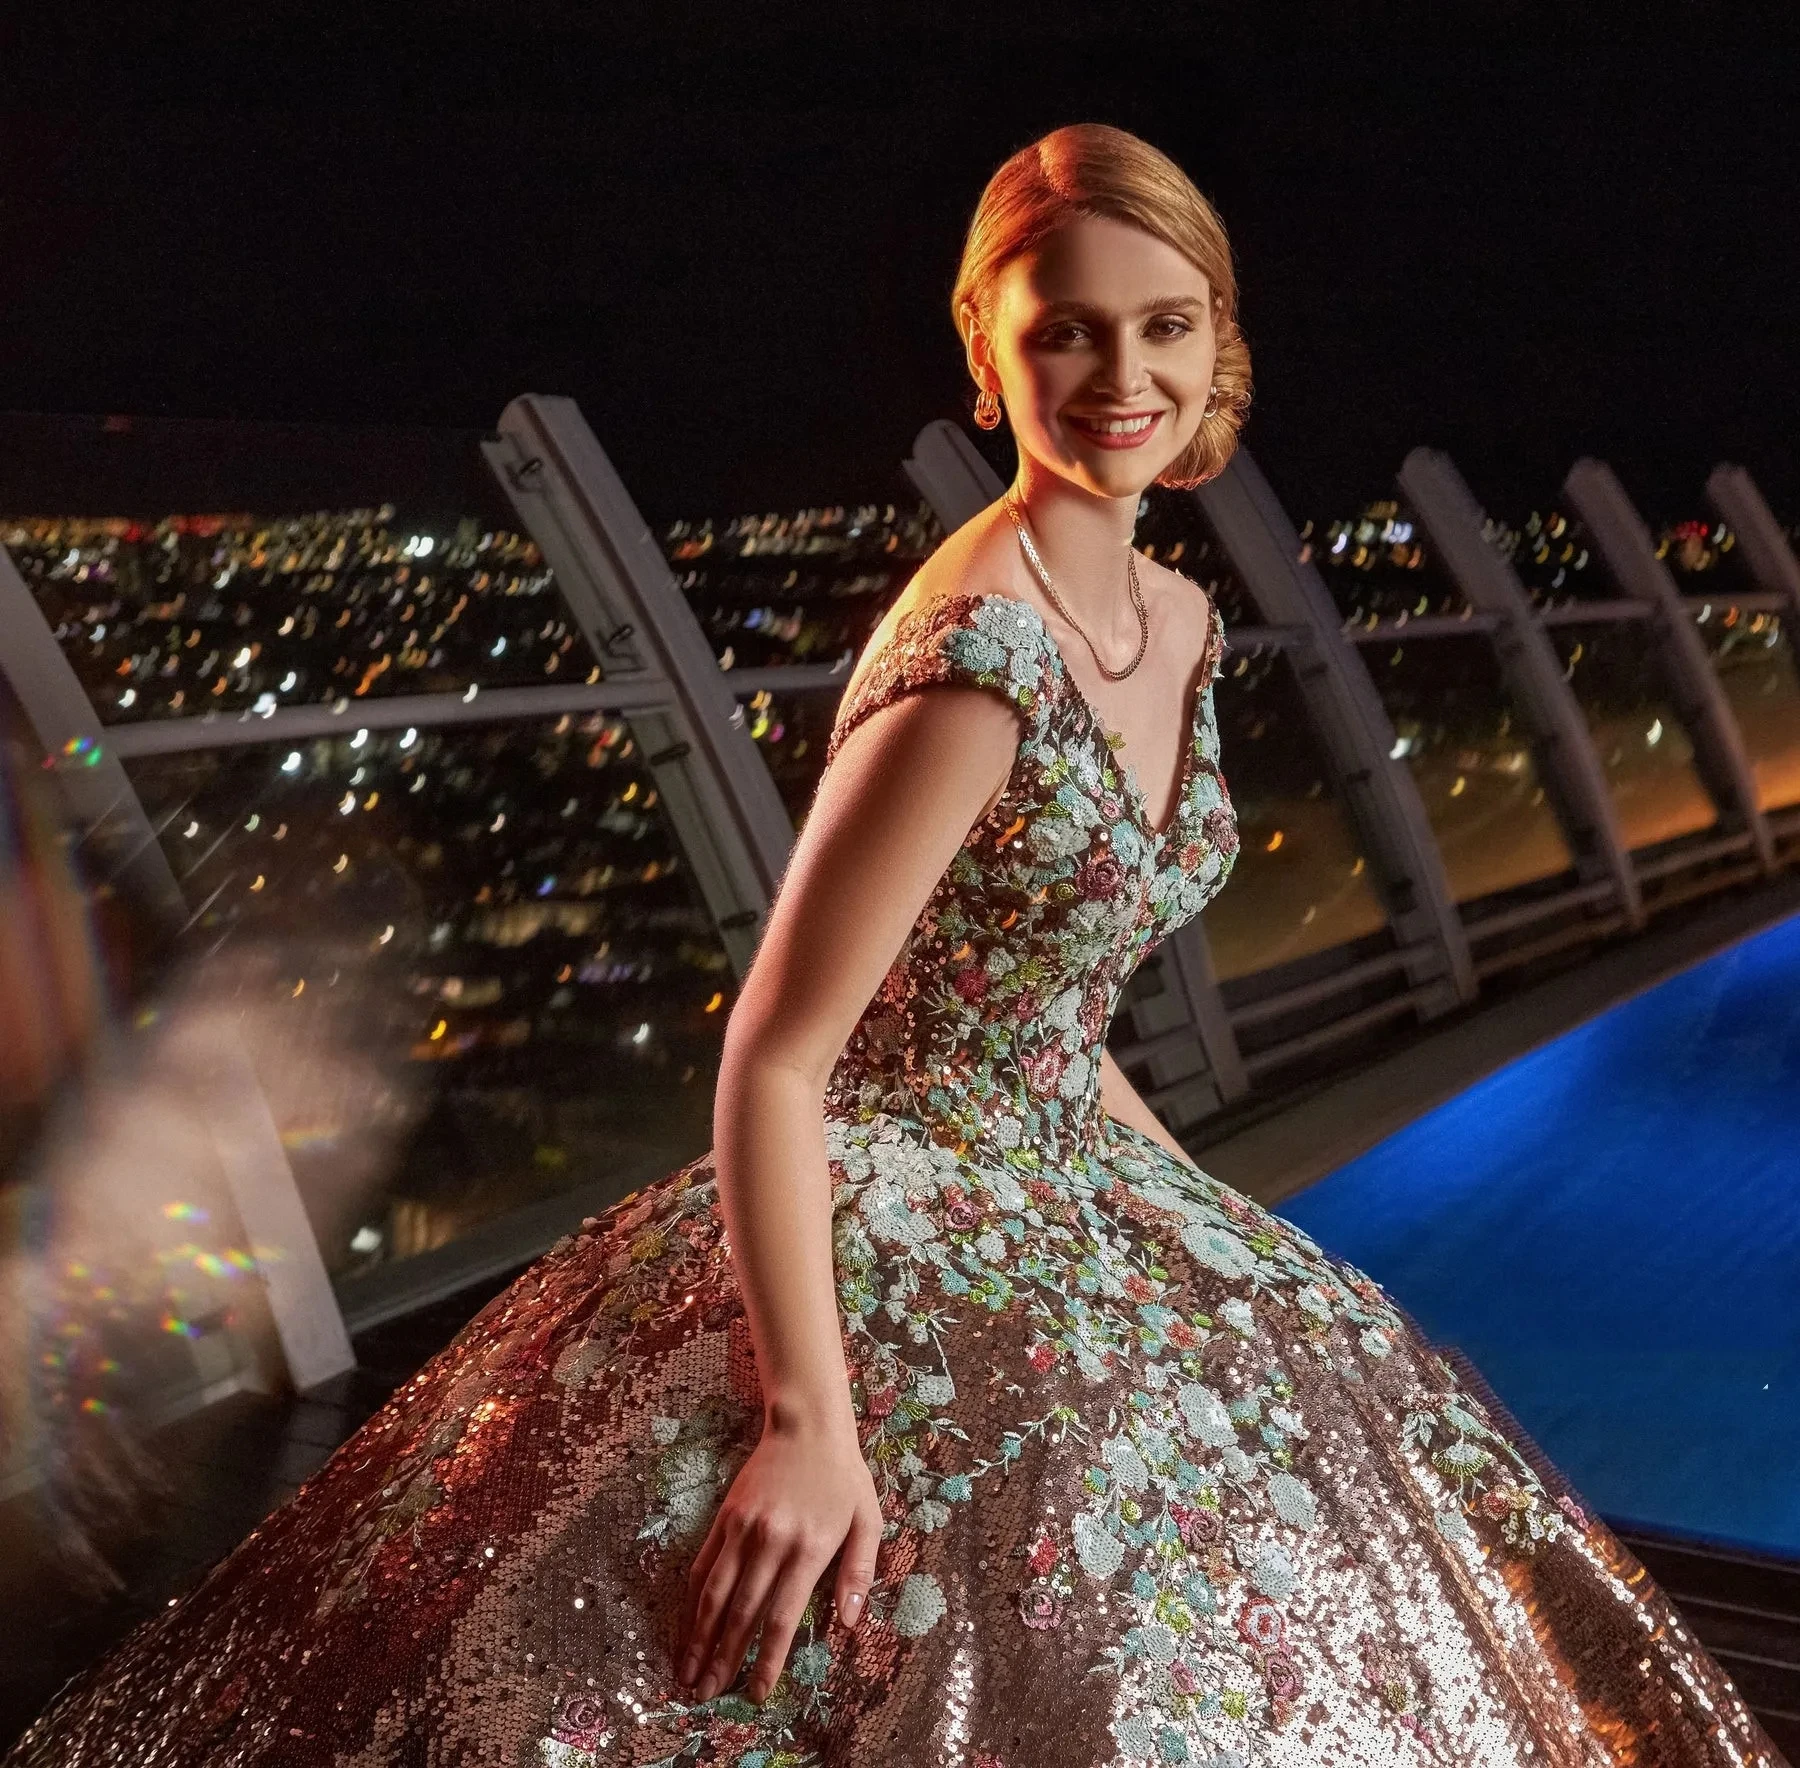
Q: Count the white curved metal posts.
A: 7